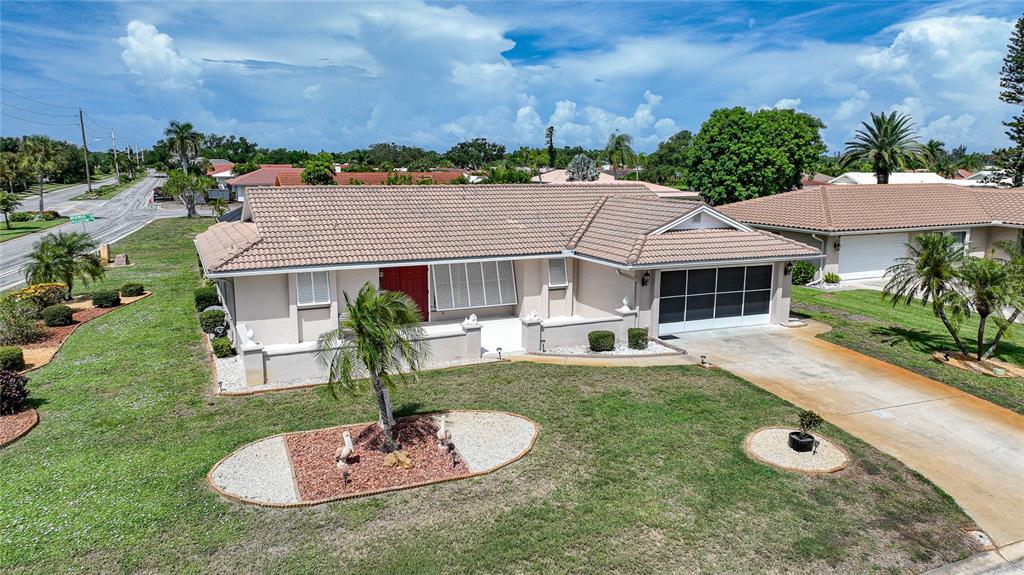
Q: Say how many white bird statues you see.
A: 2